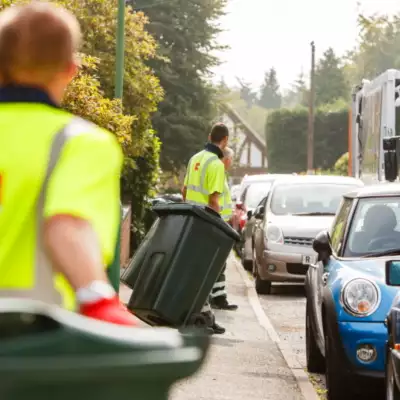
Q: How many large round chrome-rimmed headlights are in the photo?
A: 1